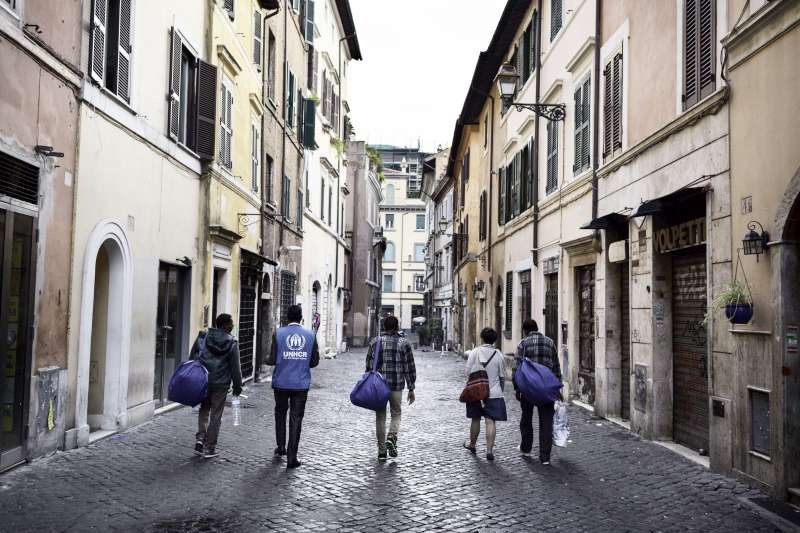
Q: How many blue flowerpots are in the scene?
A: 1